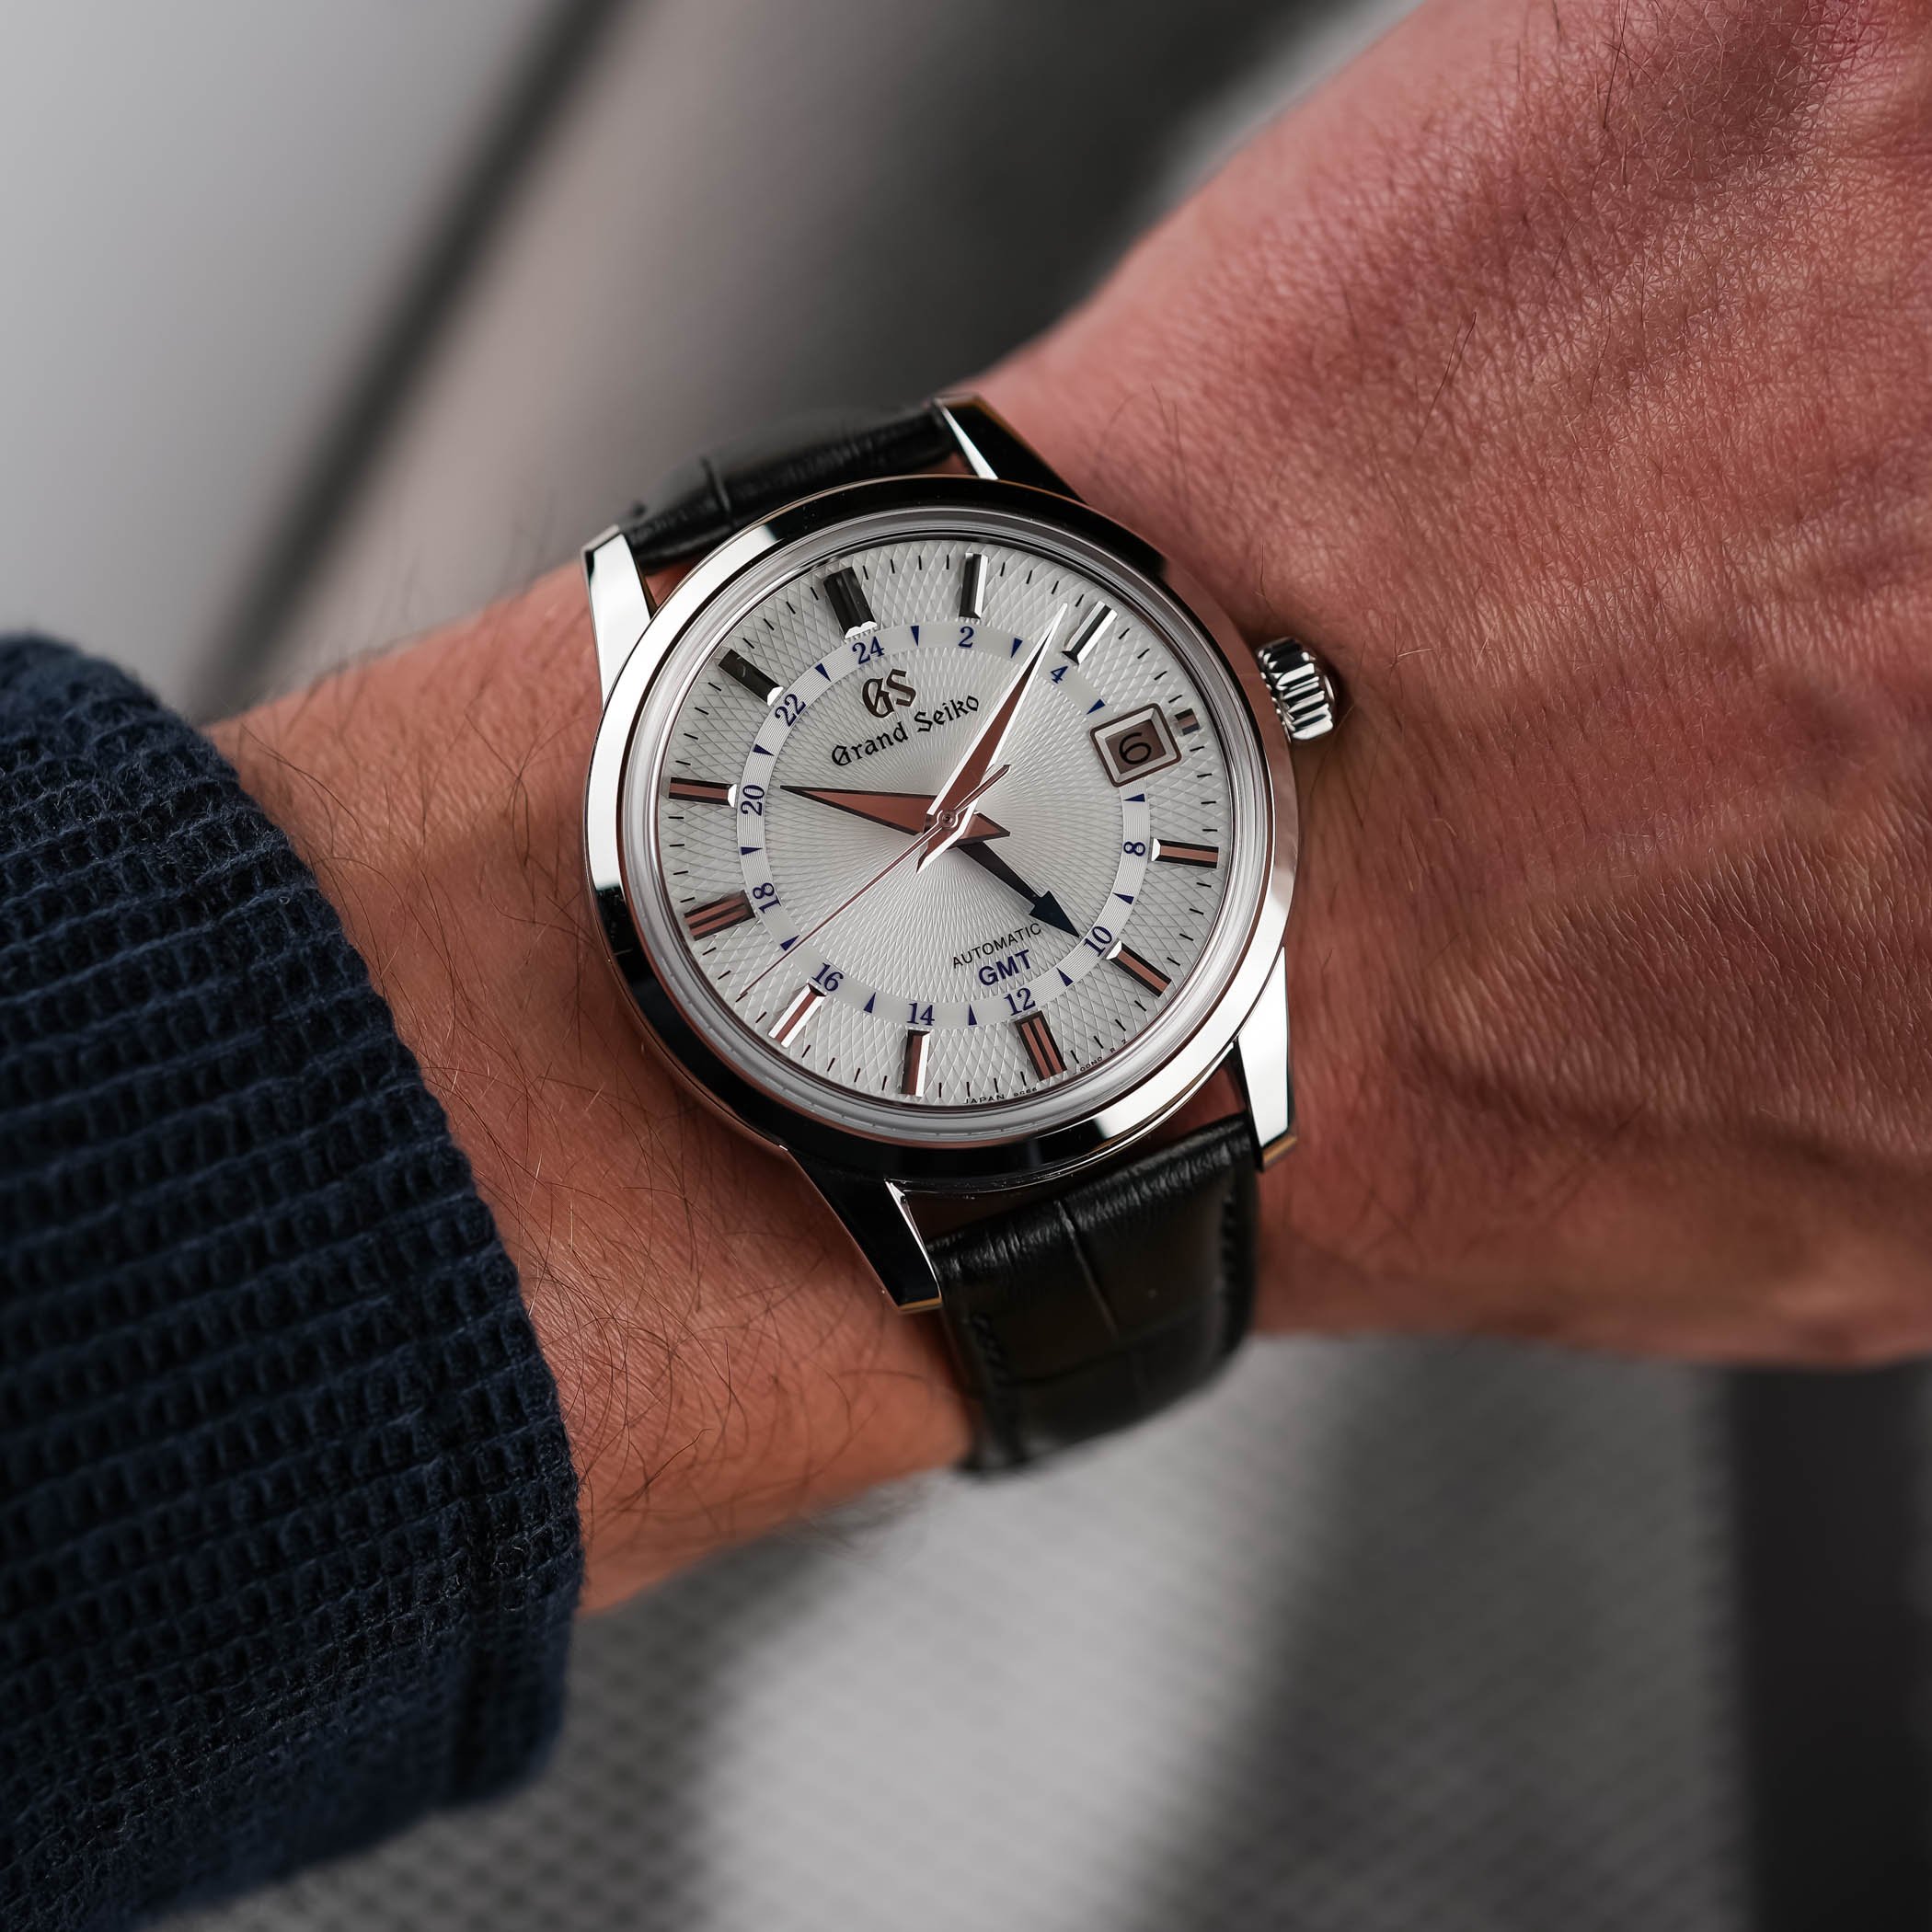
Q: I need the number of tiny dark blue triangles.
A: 12